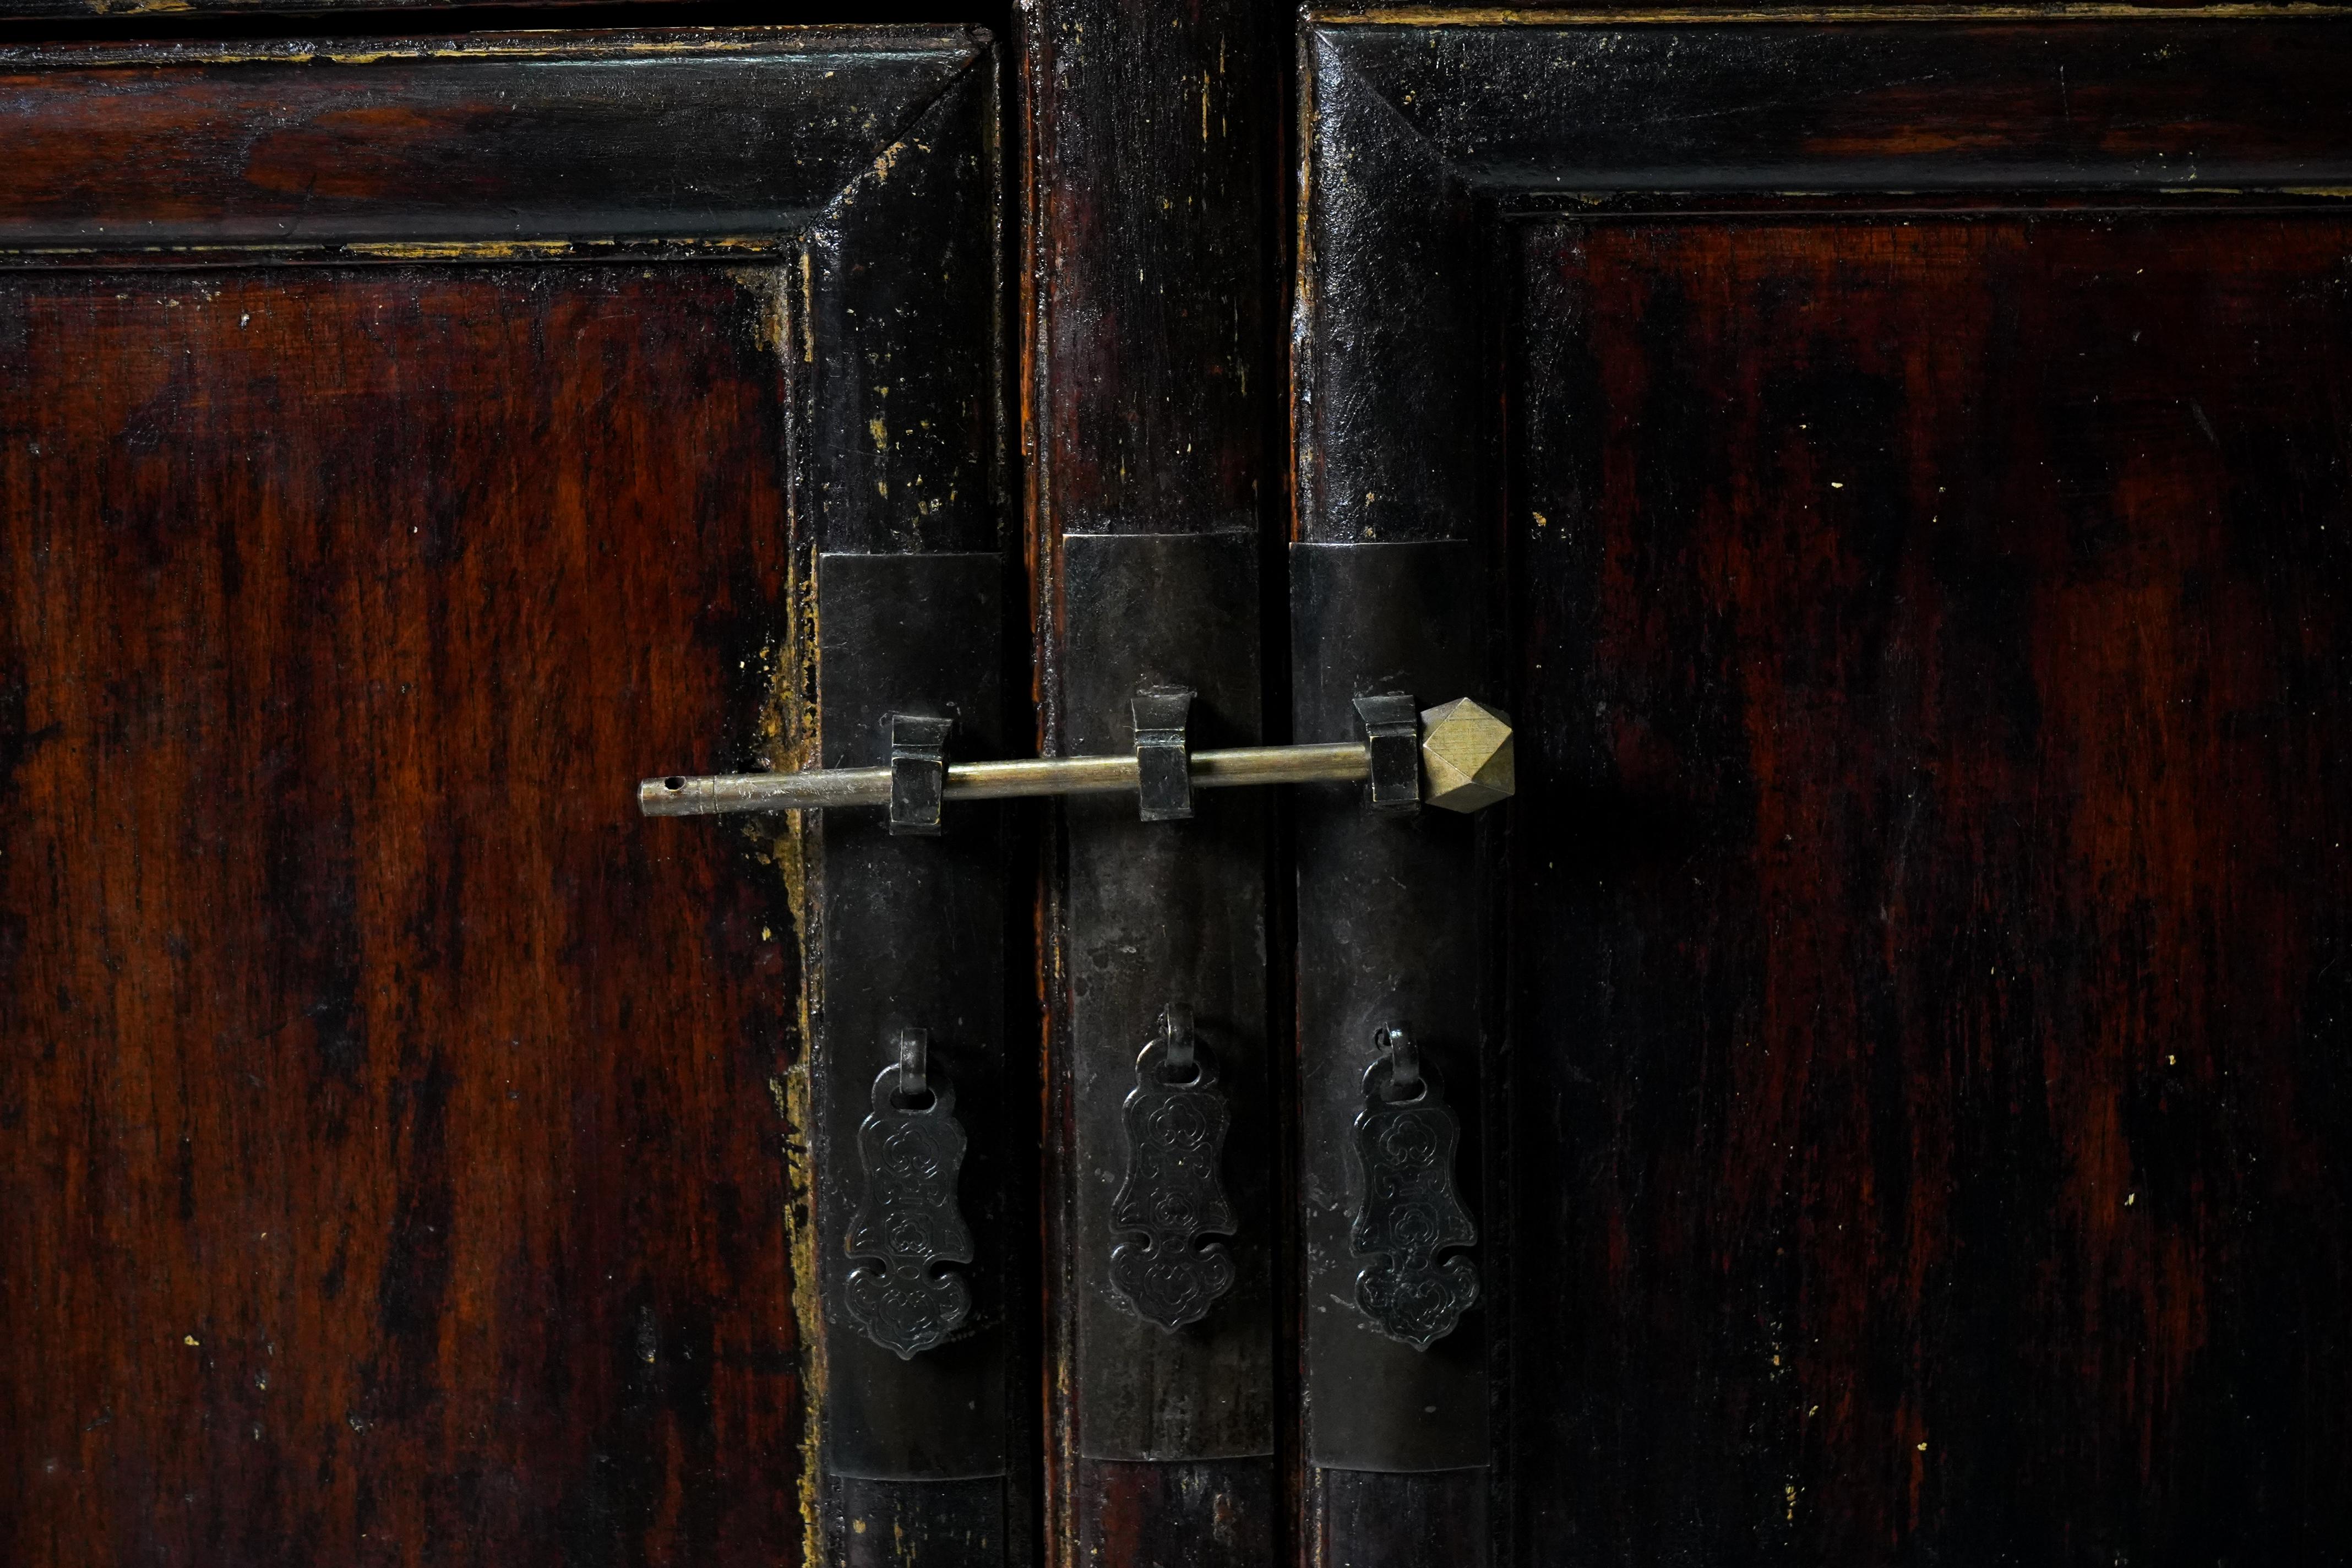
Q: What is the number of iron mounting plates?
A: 3